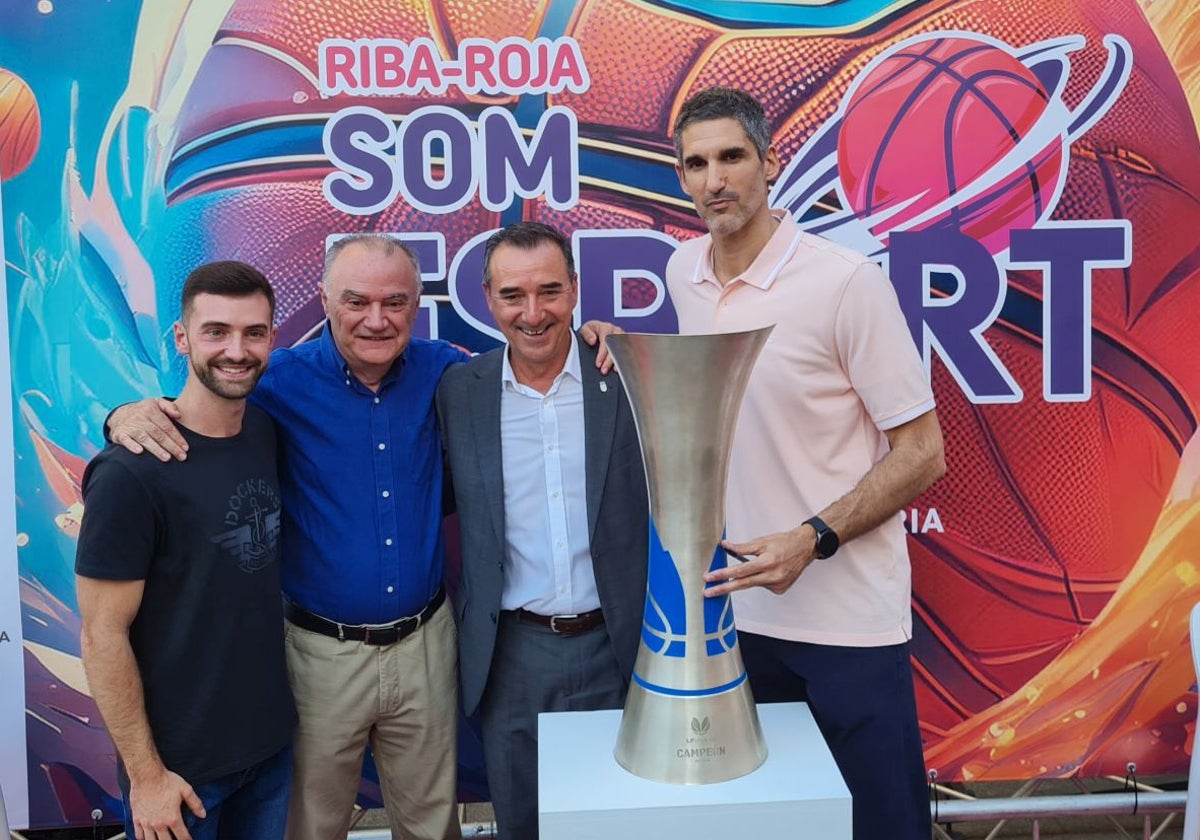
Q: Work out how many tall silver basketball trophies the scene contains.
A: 1